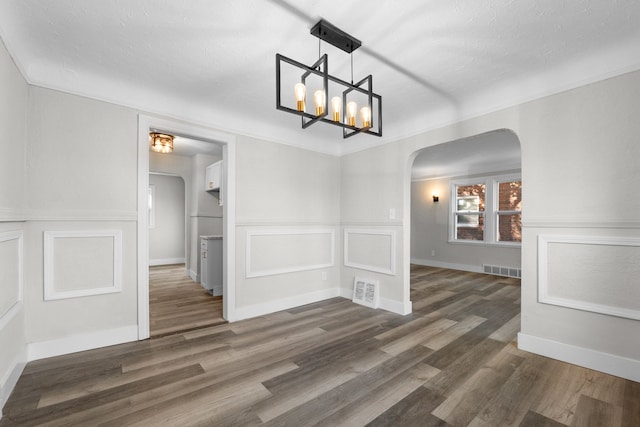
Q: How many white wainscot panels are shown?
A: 5